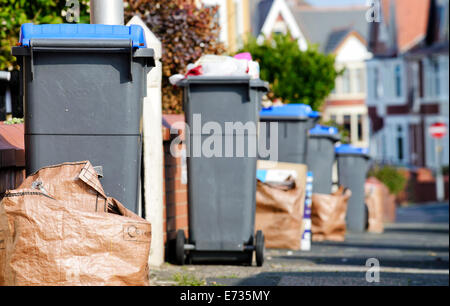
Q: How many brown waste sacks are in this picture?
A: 4